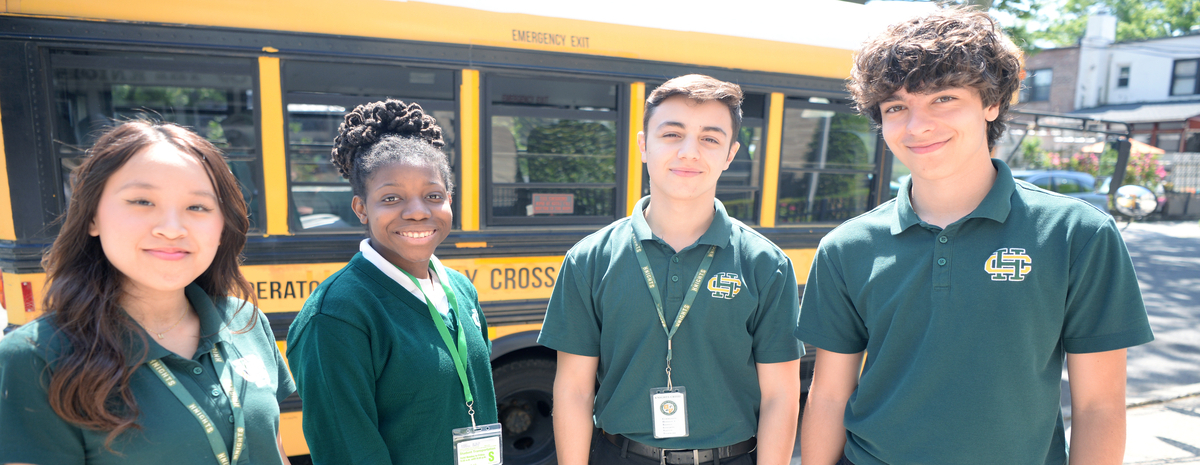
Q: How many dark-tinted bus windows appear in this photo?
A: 5